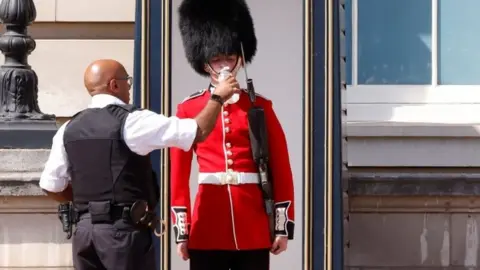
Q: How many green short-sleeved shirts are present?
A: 0